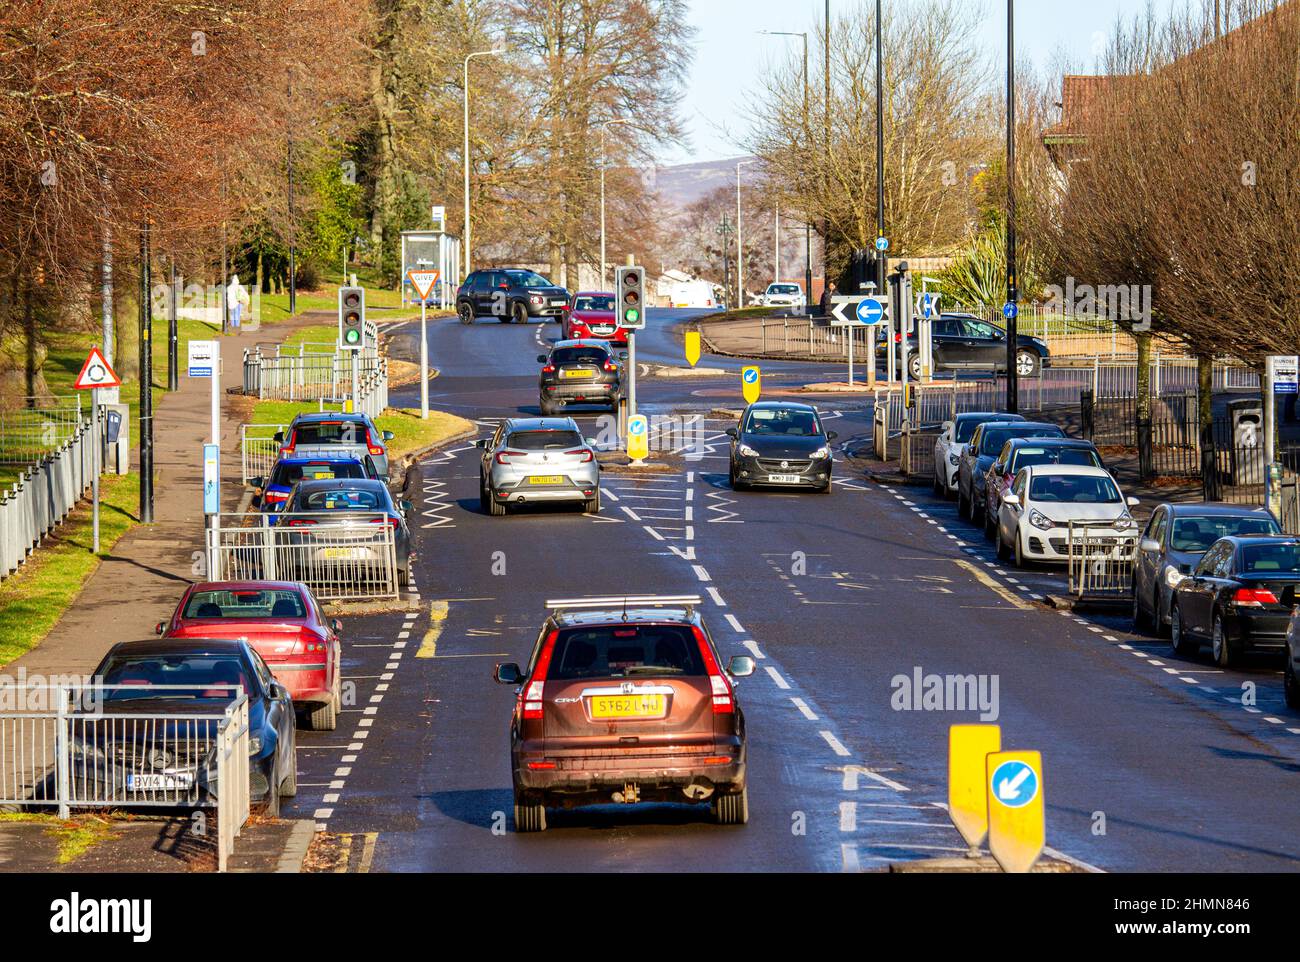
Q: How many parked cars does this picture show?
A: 12